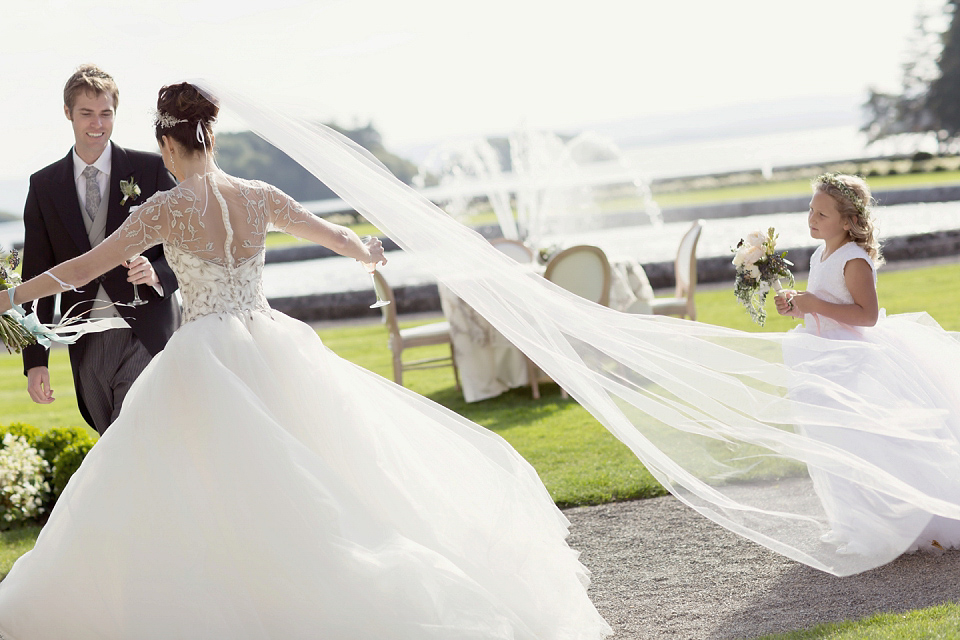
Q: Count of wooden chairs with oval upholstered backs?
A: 4